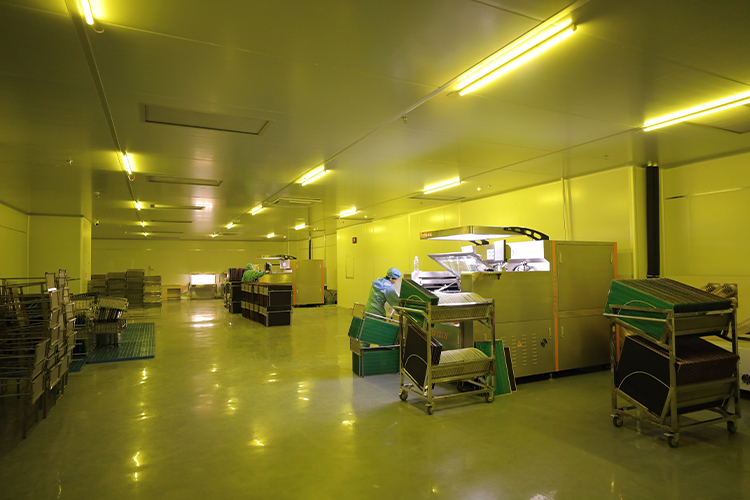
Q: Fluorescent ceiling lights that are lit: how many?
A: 15